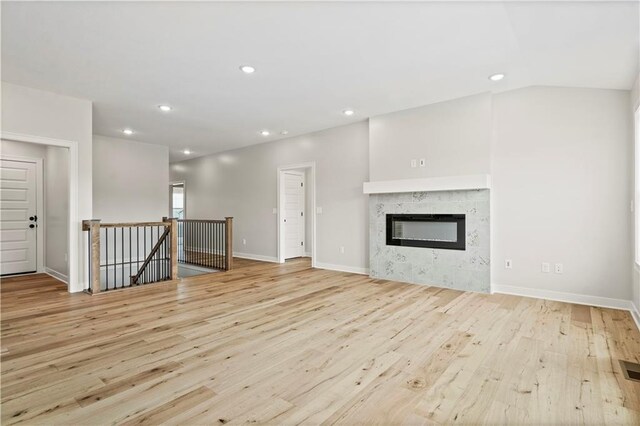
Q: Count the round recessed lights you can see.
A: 7